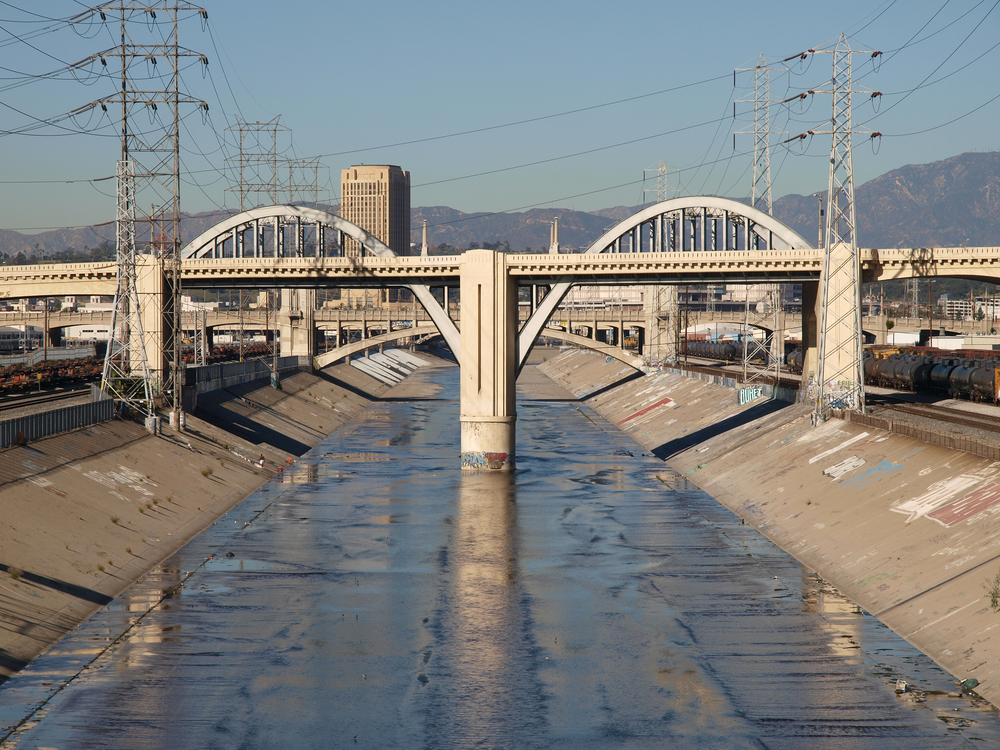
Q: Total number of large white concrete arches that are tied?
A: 2